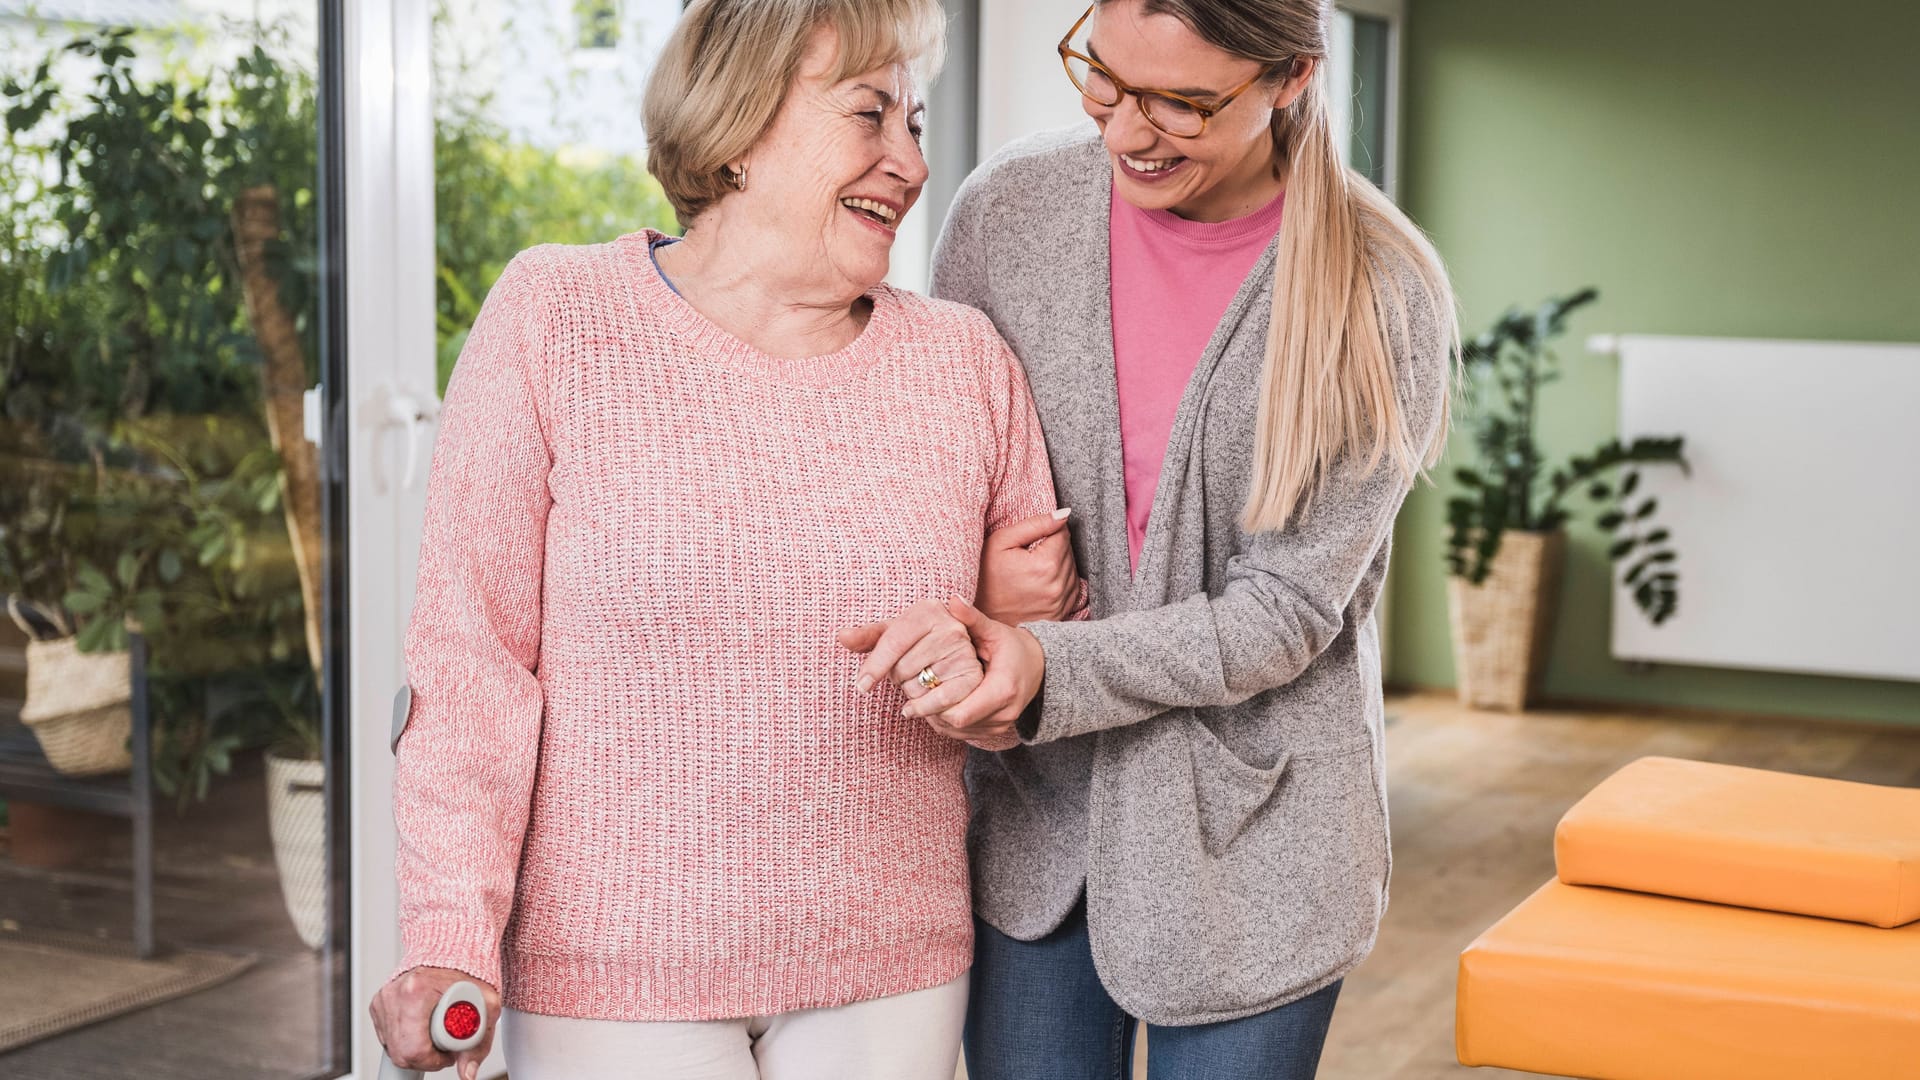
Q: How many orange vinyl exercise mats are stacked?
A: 2